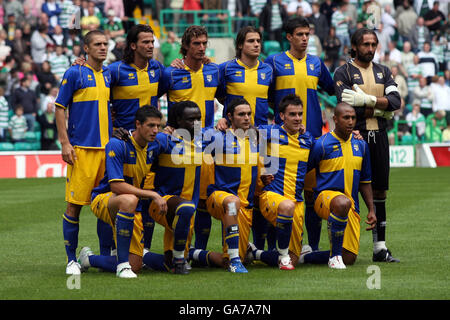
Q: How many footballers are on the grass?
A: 11